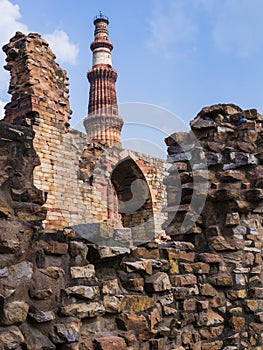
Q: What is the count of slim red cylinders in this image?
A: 1